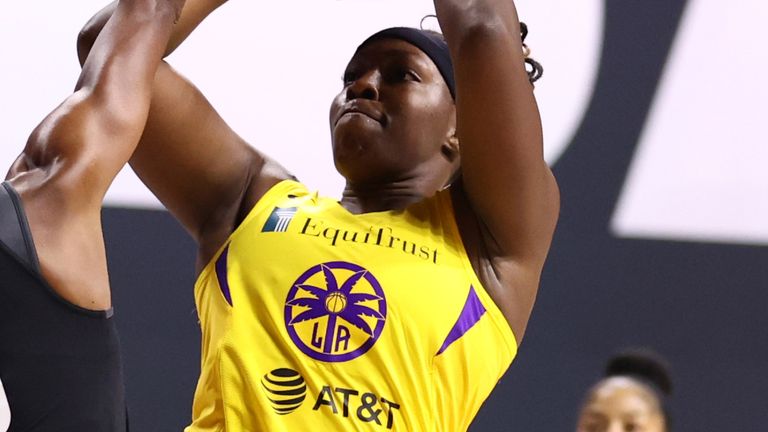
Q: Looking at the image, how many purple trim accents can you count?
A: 2